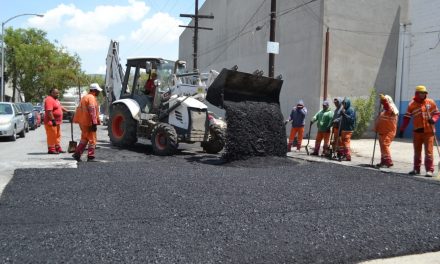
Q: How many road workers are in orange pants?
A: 8